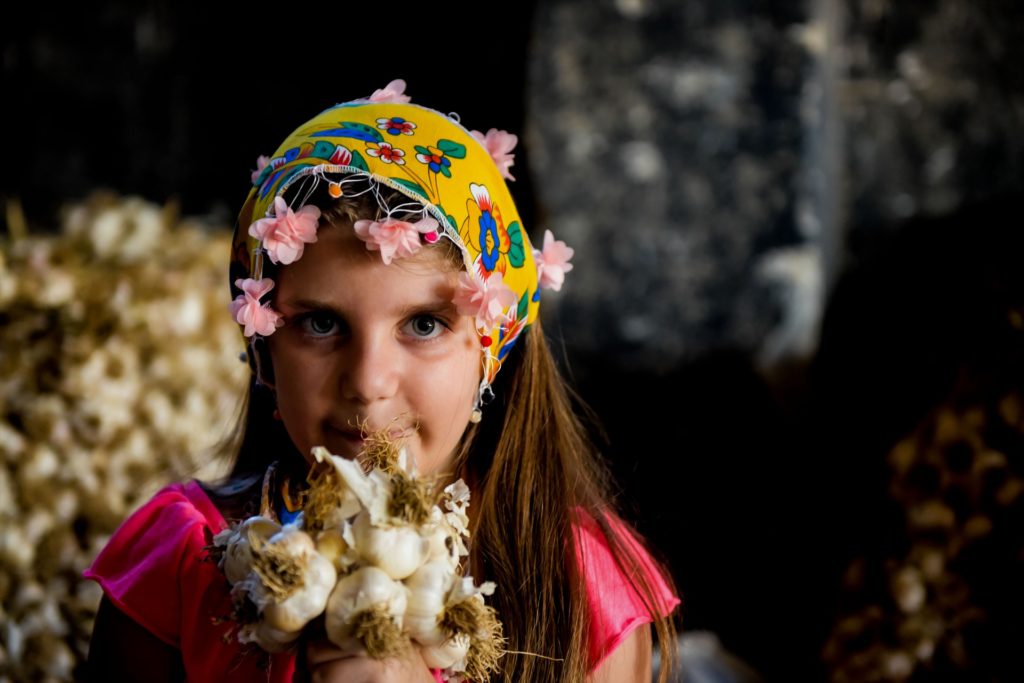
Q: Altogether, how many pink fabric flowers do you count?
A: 8